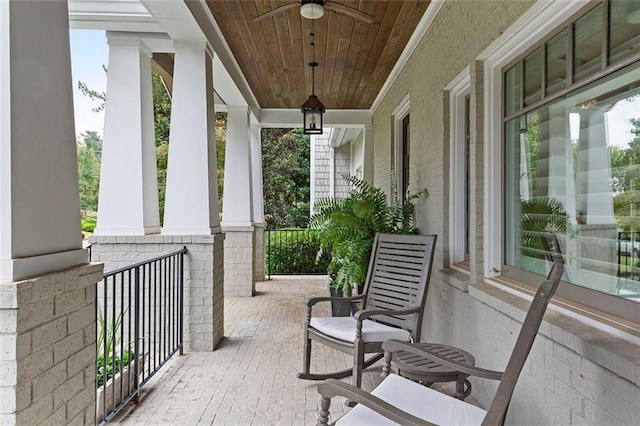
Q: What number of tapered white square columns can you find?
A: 5